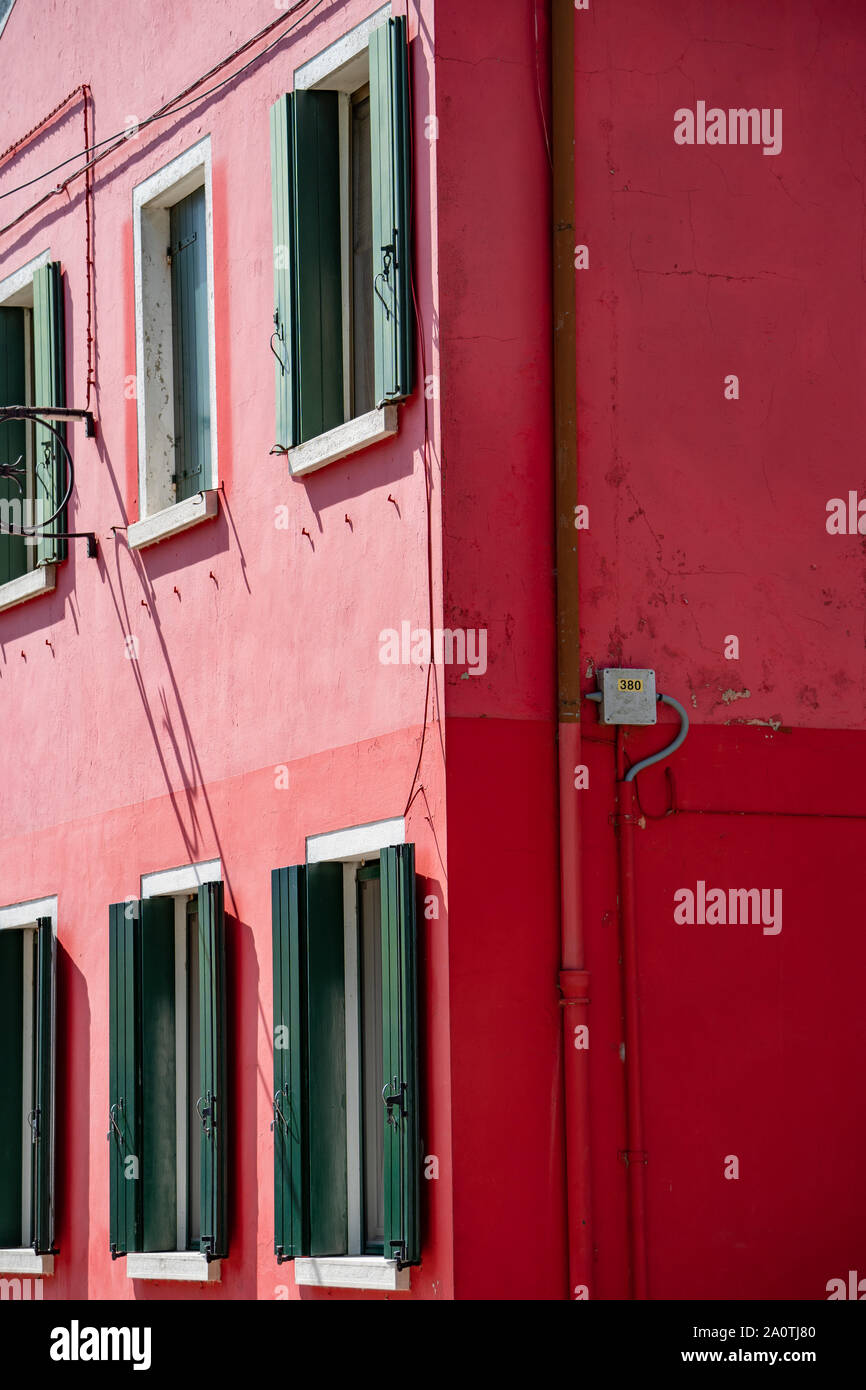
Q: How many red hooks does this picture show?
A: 8